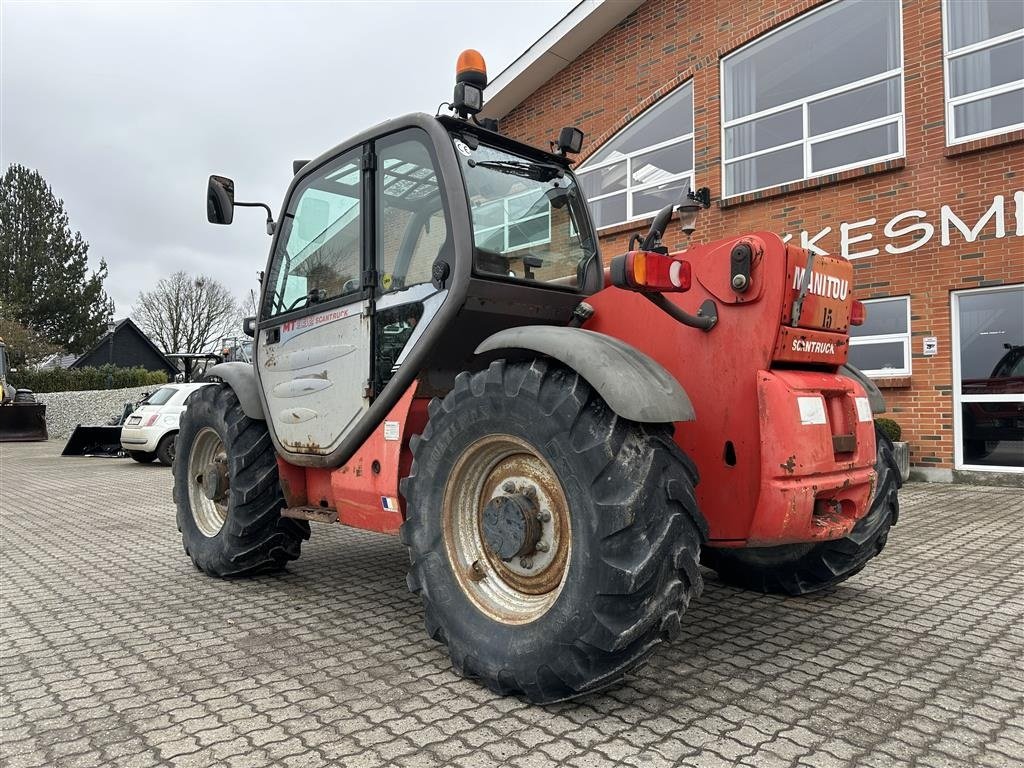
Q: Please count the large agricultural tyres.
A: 3